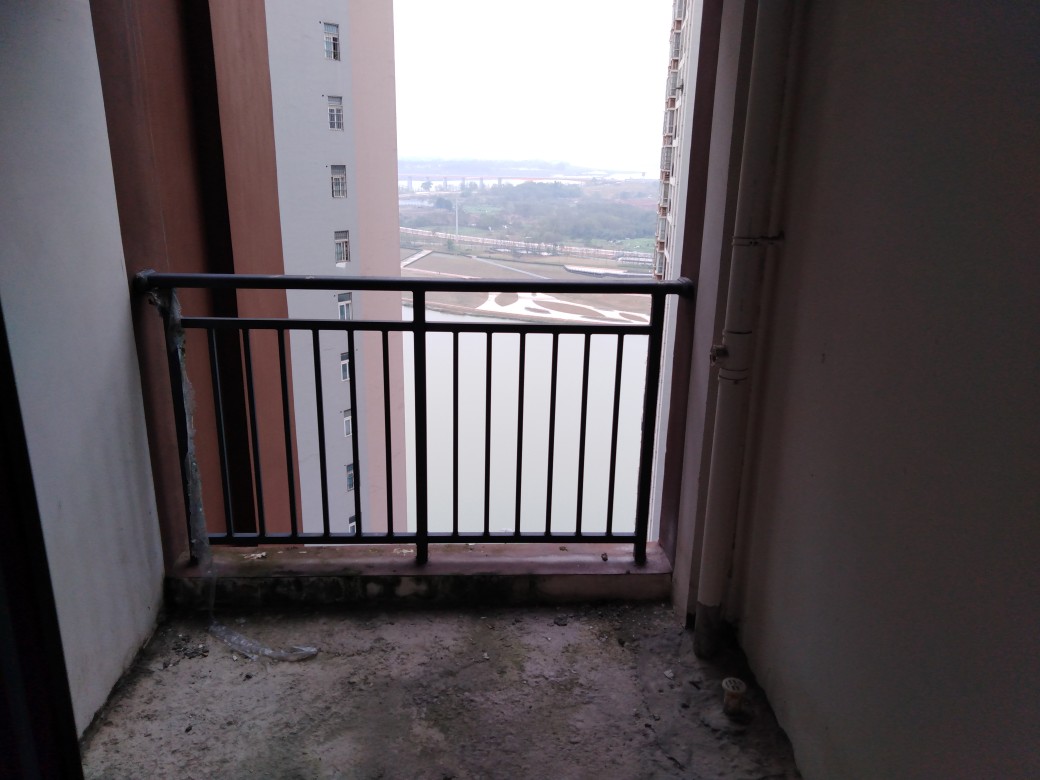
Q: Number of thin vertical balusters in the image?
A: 12